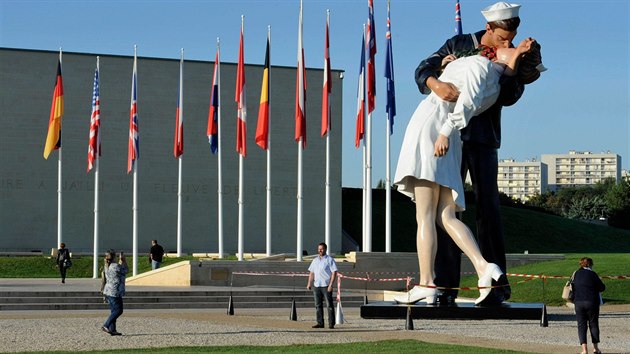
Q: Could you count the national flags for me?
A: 13